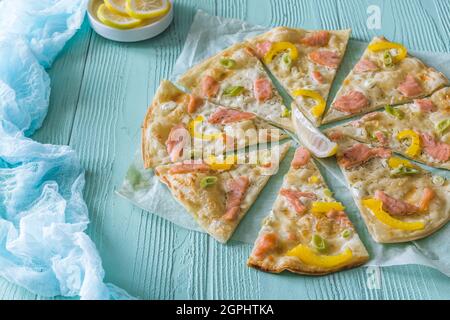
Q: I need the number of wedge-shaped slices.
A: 8